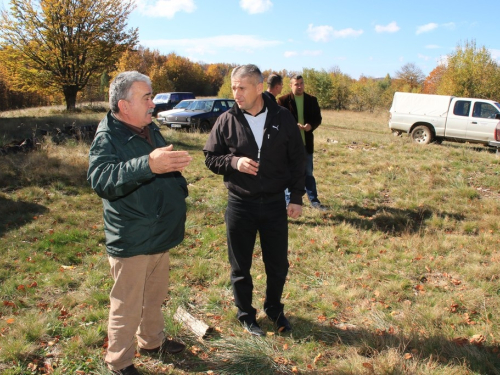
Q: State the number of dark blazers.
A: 1